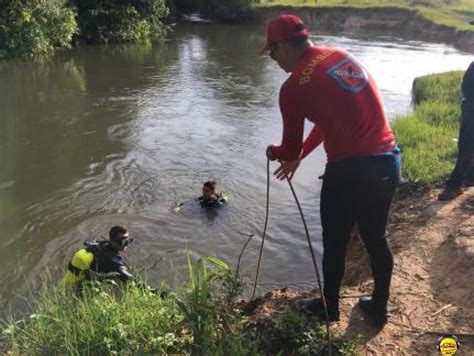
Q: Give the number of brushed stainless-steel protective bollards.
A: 0